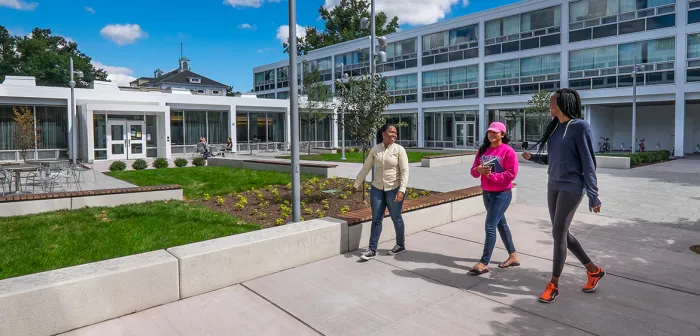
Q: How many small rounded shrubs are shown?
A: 5